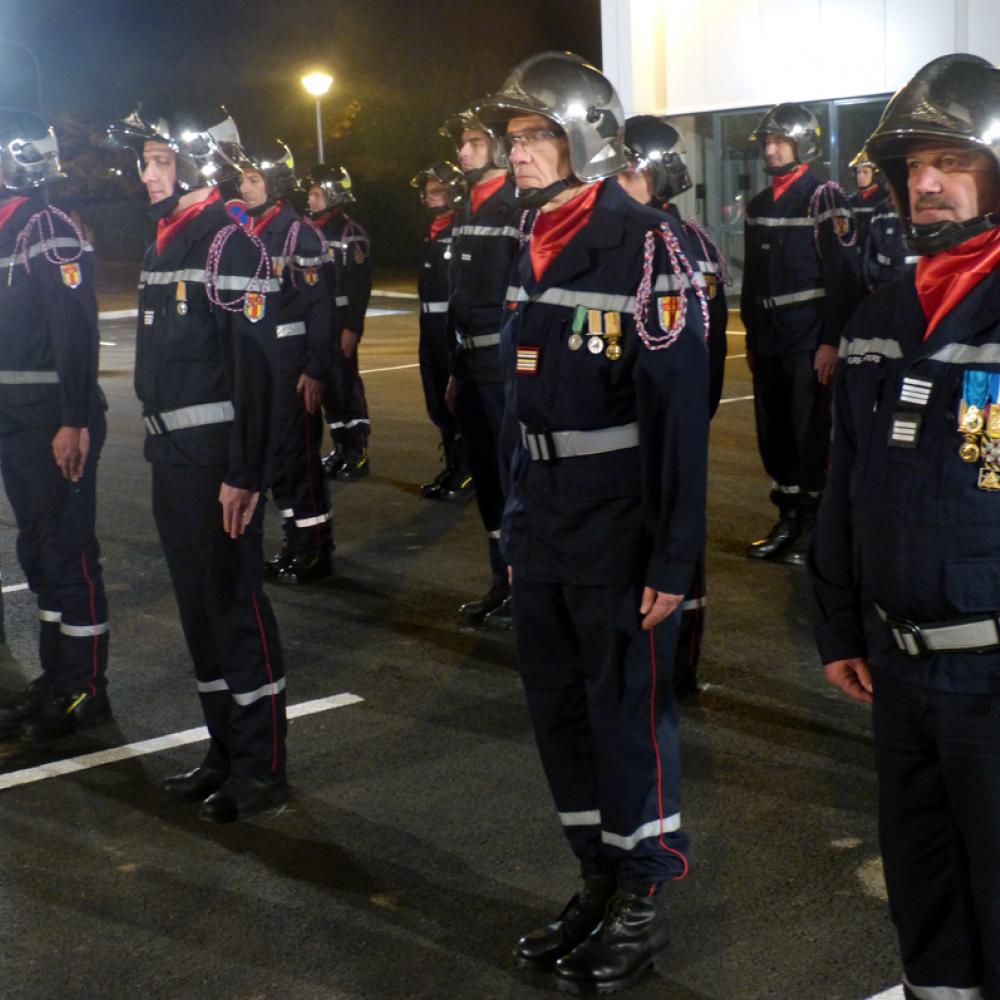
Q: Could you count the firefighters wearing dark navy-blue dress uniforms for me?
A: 12